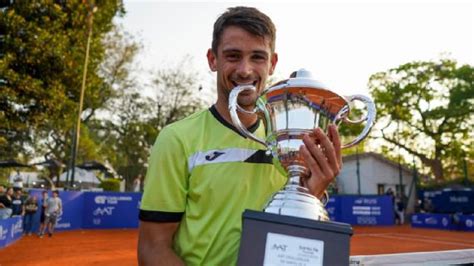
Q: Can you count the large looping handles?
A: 2